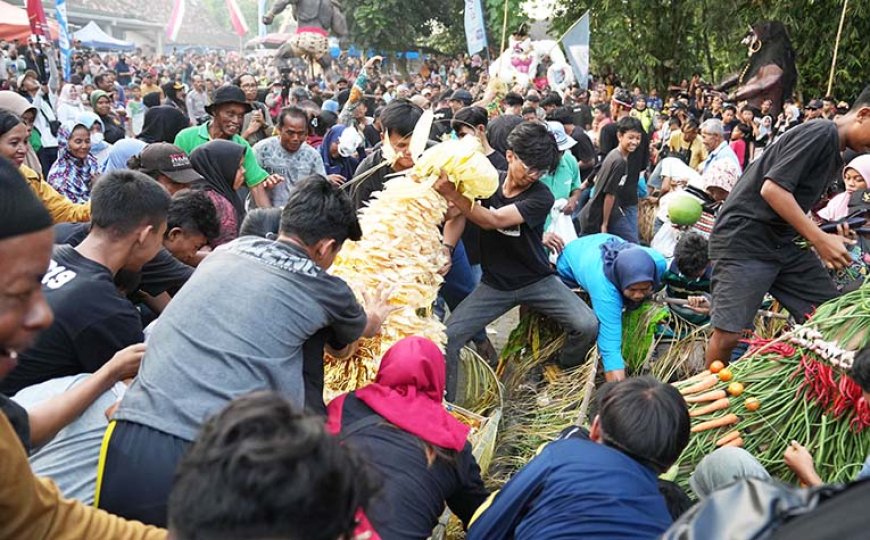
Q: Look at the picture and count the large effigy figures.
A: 3